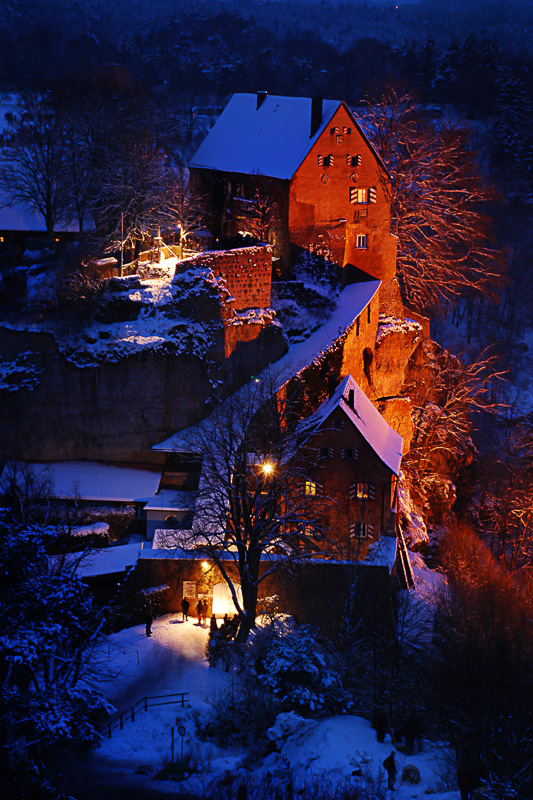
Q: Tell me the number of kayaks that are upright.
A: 0